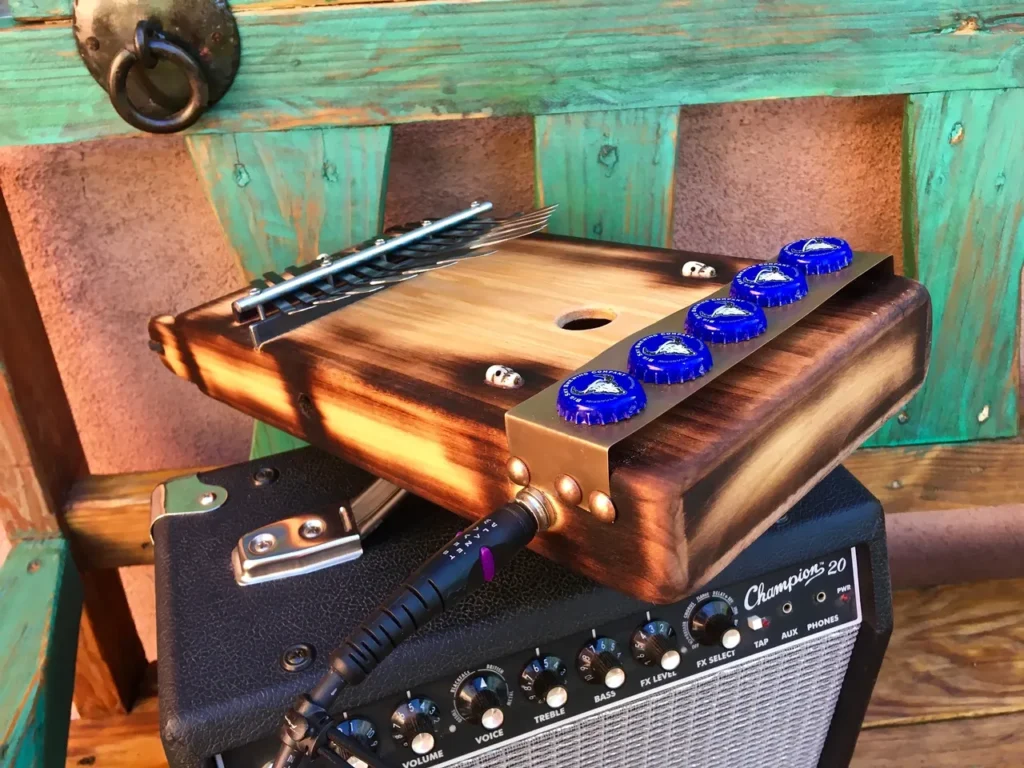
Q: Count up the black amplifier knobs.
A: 7